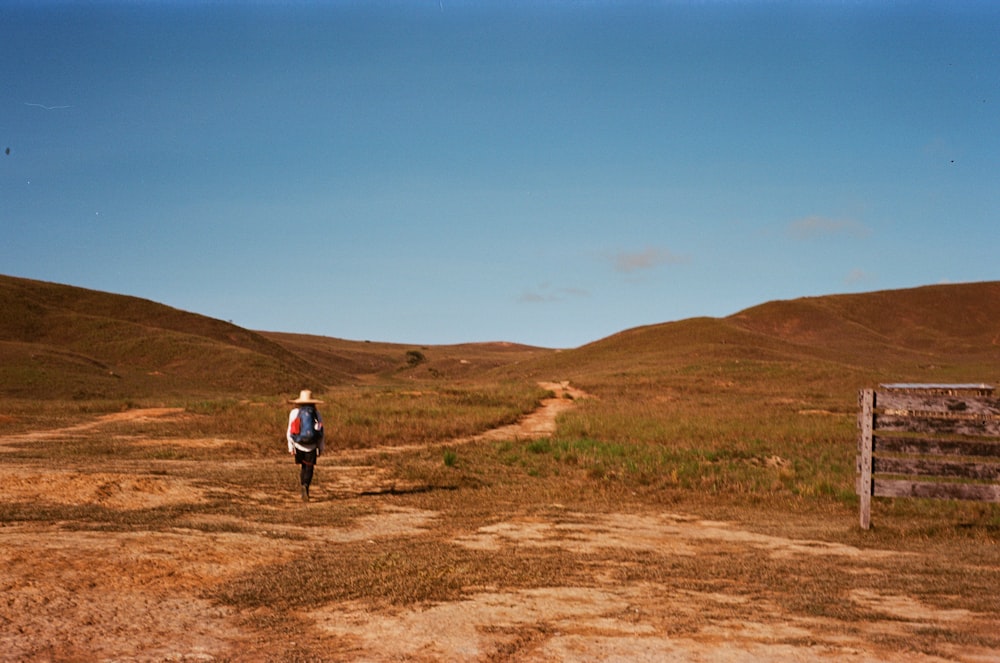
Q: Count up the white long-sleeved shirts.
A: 1